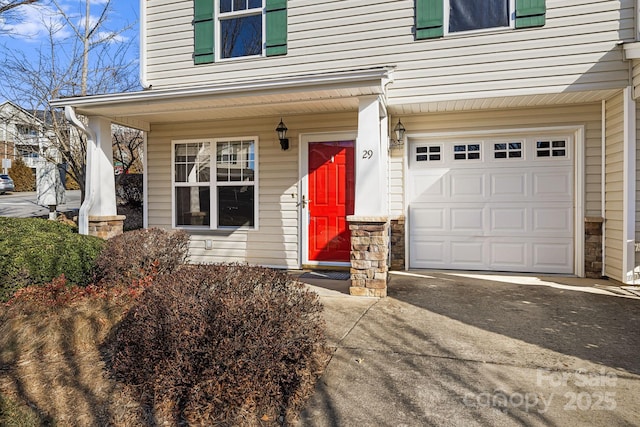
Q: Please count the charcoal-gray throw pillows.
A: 0